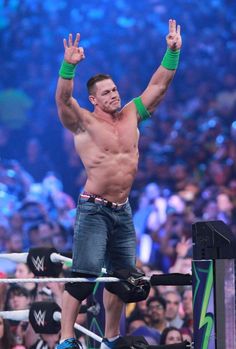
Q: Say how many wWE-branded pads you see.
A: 2